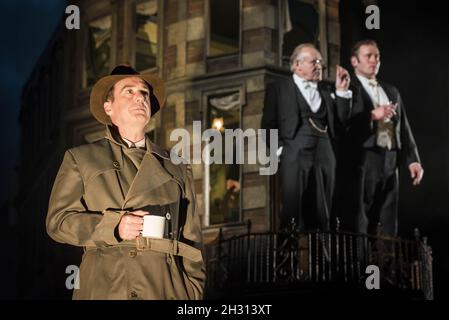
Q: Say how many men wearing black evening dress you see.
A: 2